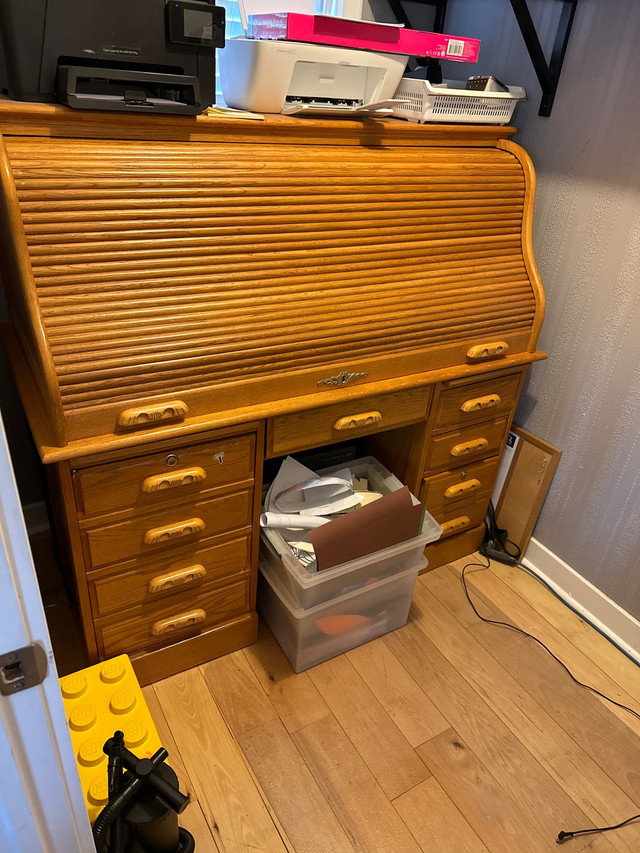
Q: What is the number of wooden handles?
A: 11